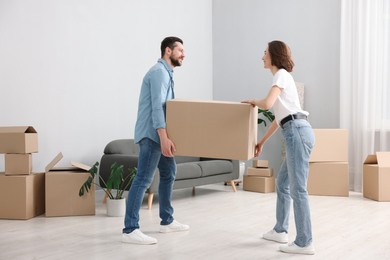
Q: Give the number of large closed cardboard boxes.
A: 4